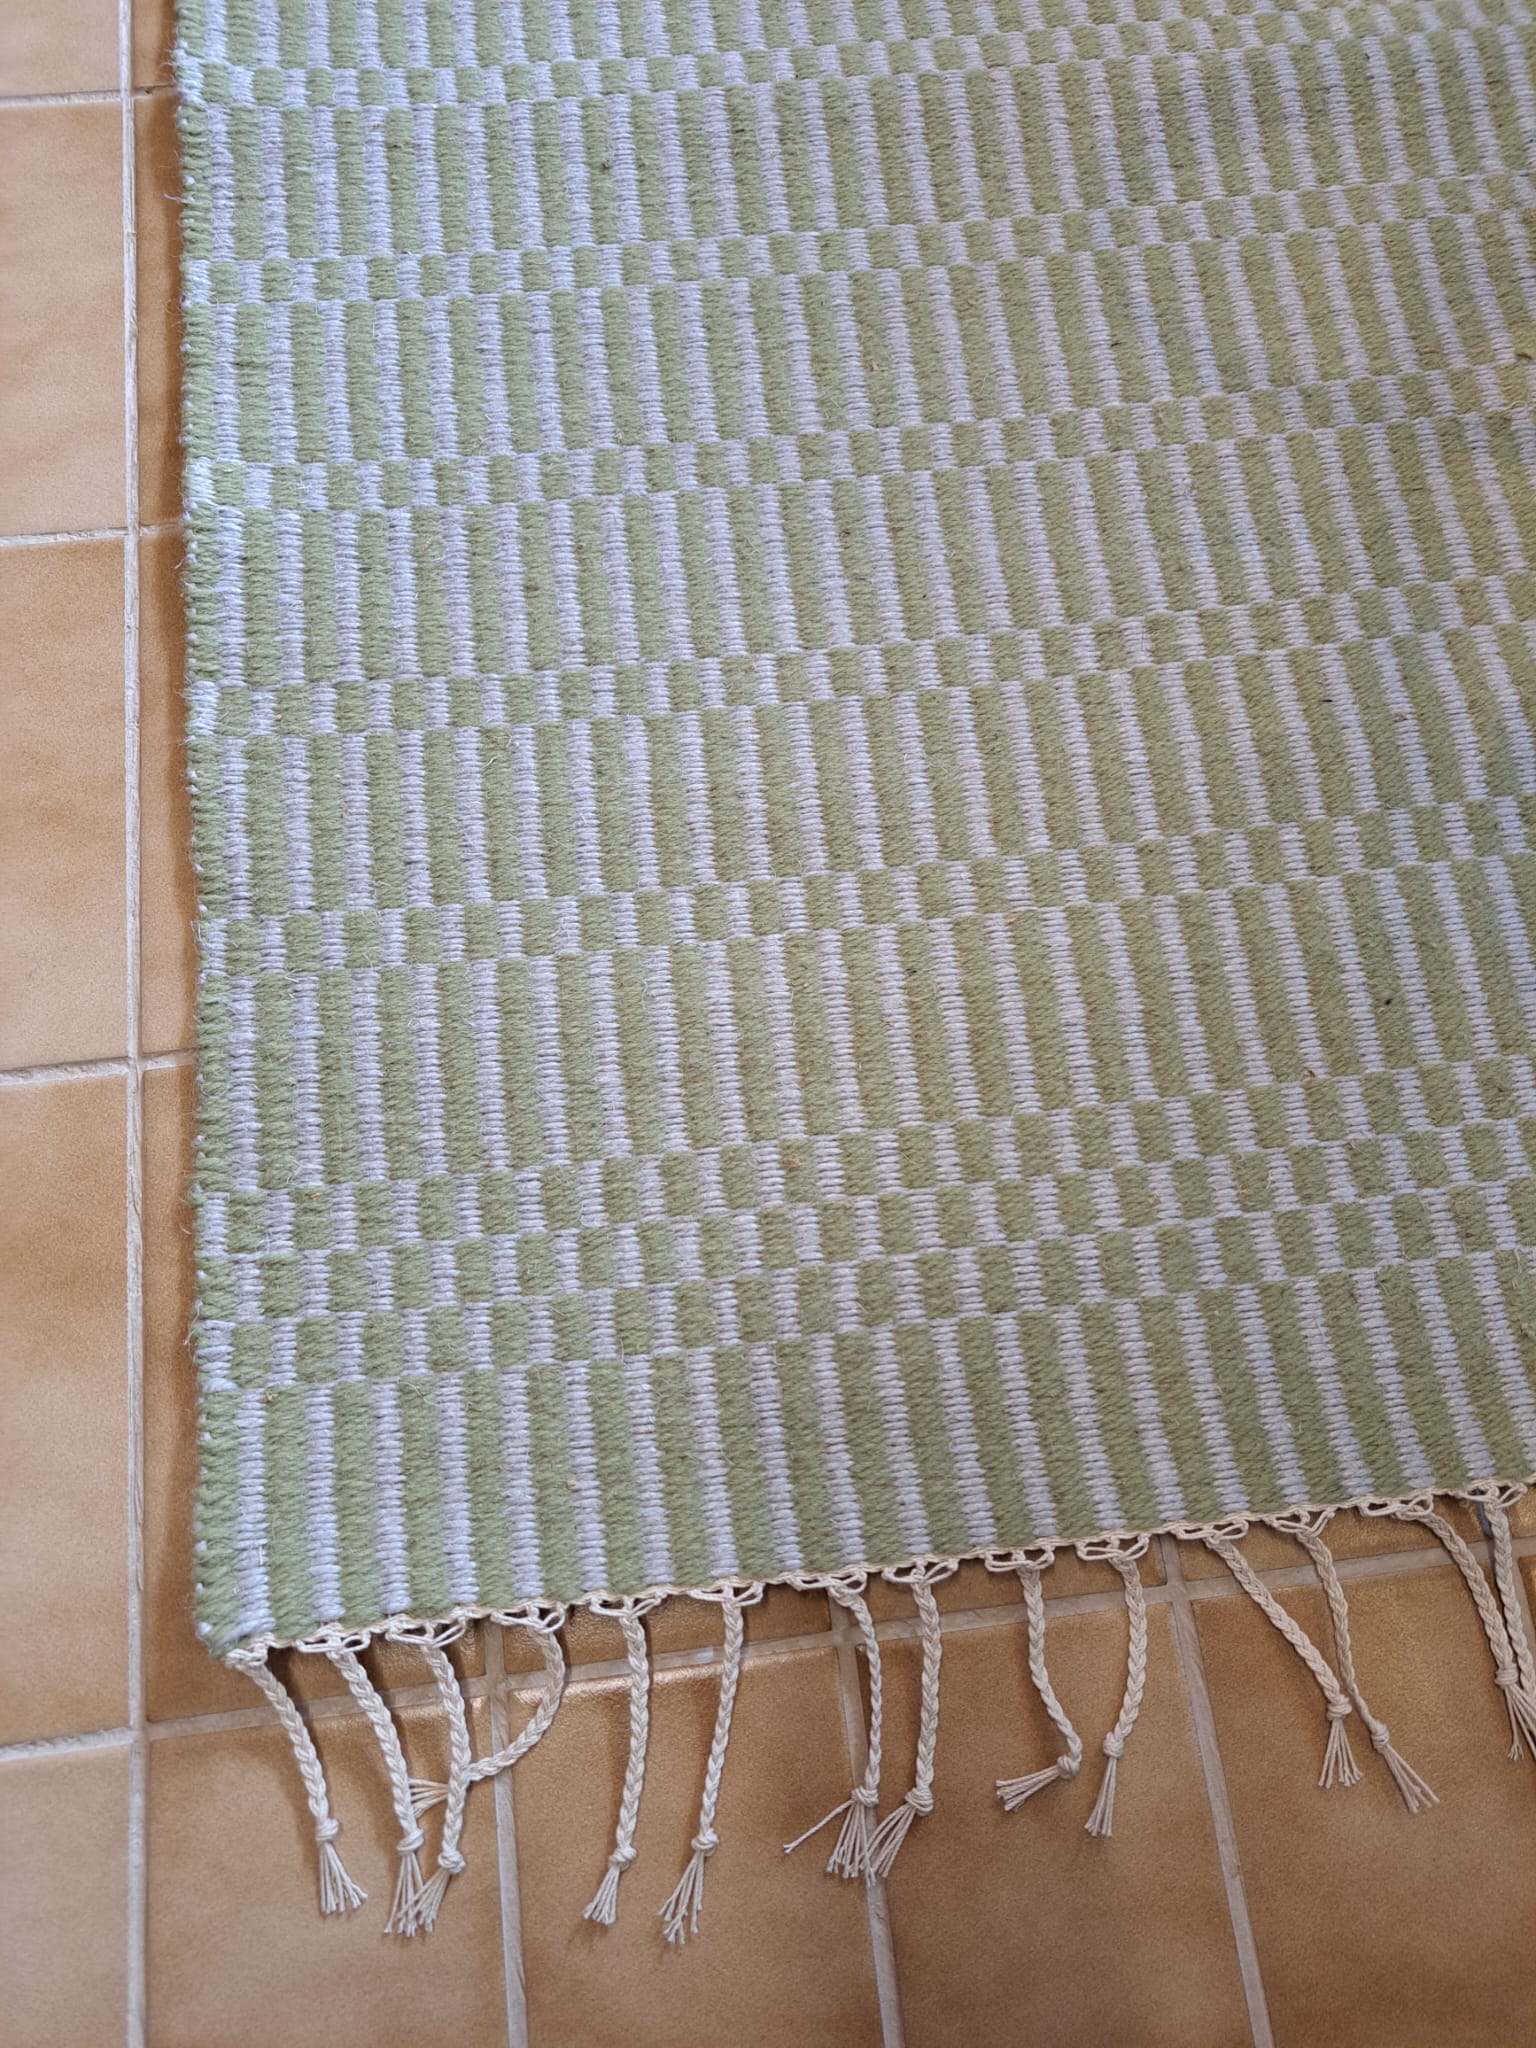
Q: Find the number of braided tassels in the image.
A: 14